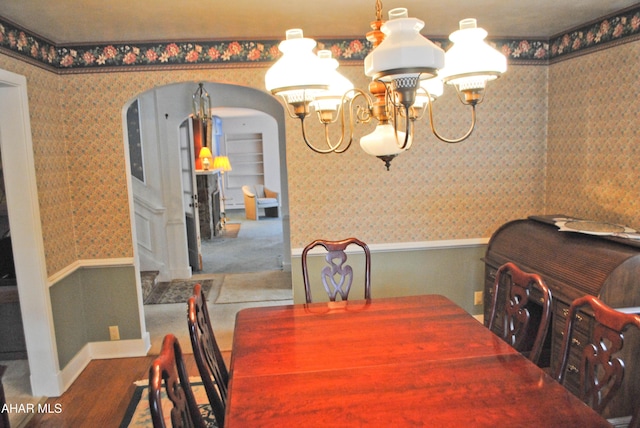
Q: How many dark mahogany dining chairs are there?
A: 5